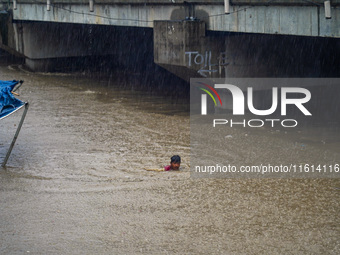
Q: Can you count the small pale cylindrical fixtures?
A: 5